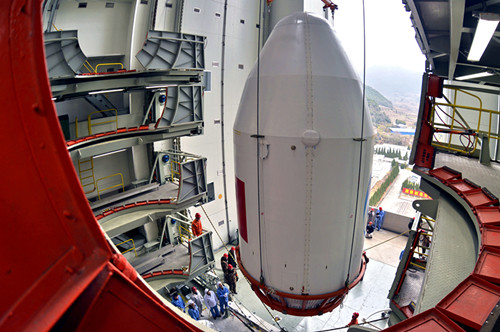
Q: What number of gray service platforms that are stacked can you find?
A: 4